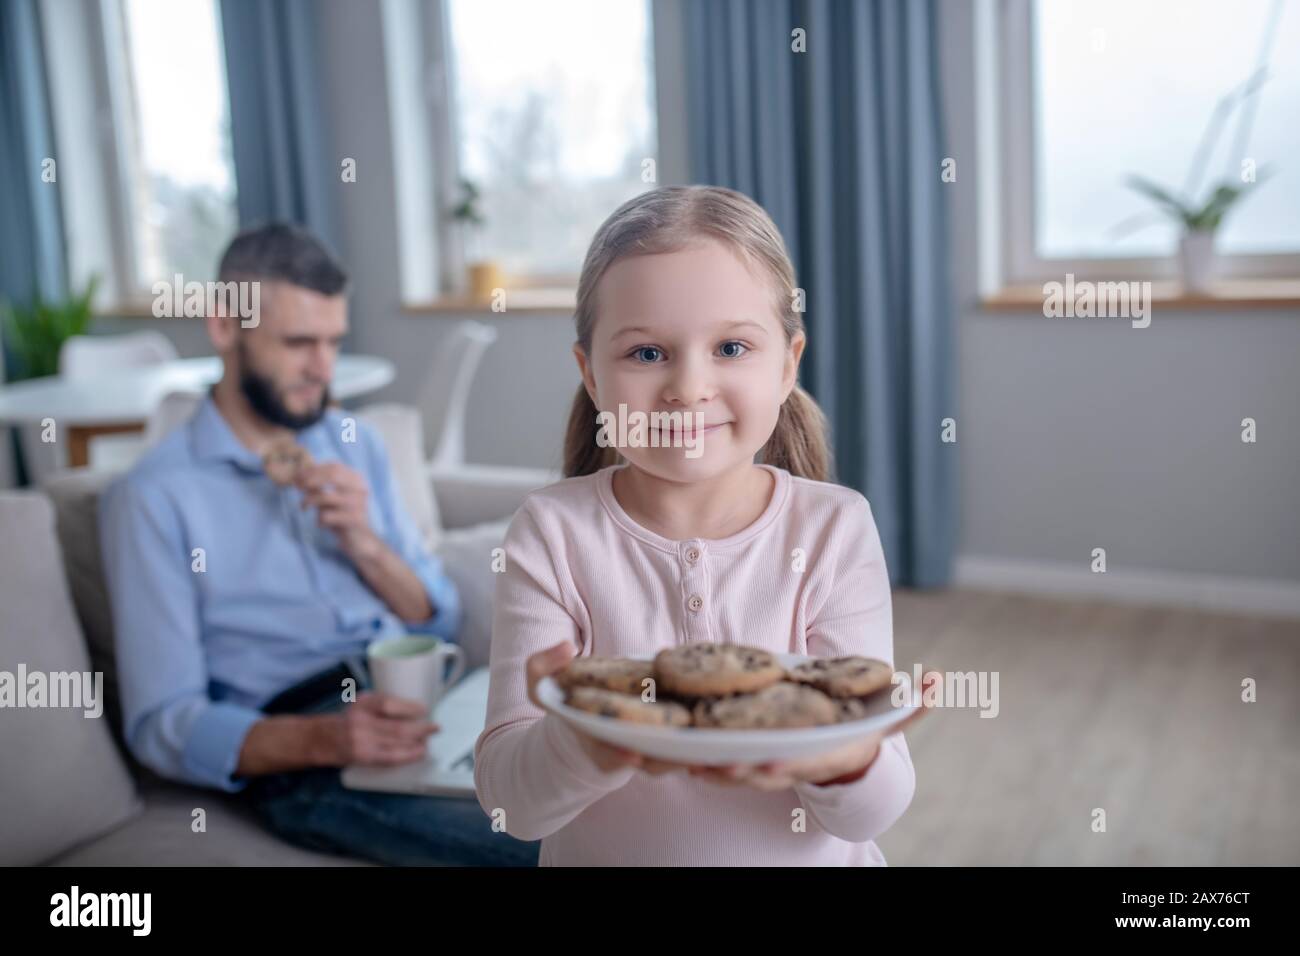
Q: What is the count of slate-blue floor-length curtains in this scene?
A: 3